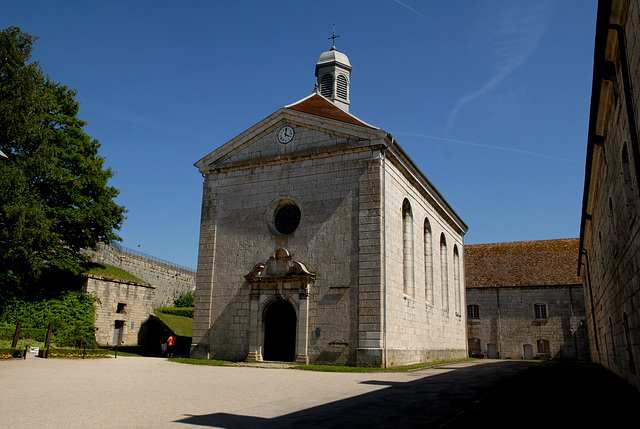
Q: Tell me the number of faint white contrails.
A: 3